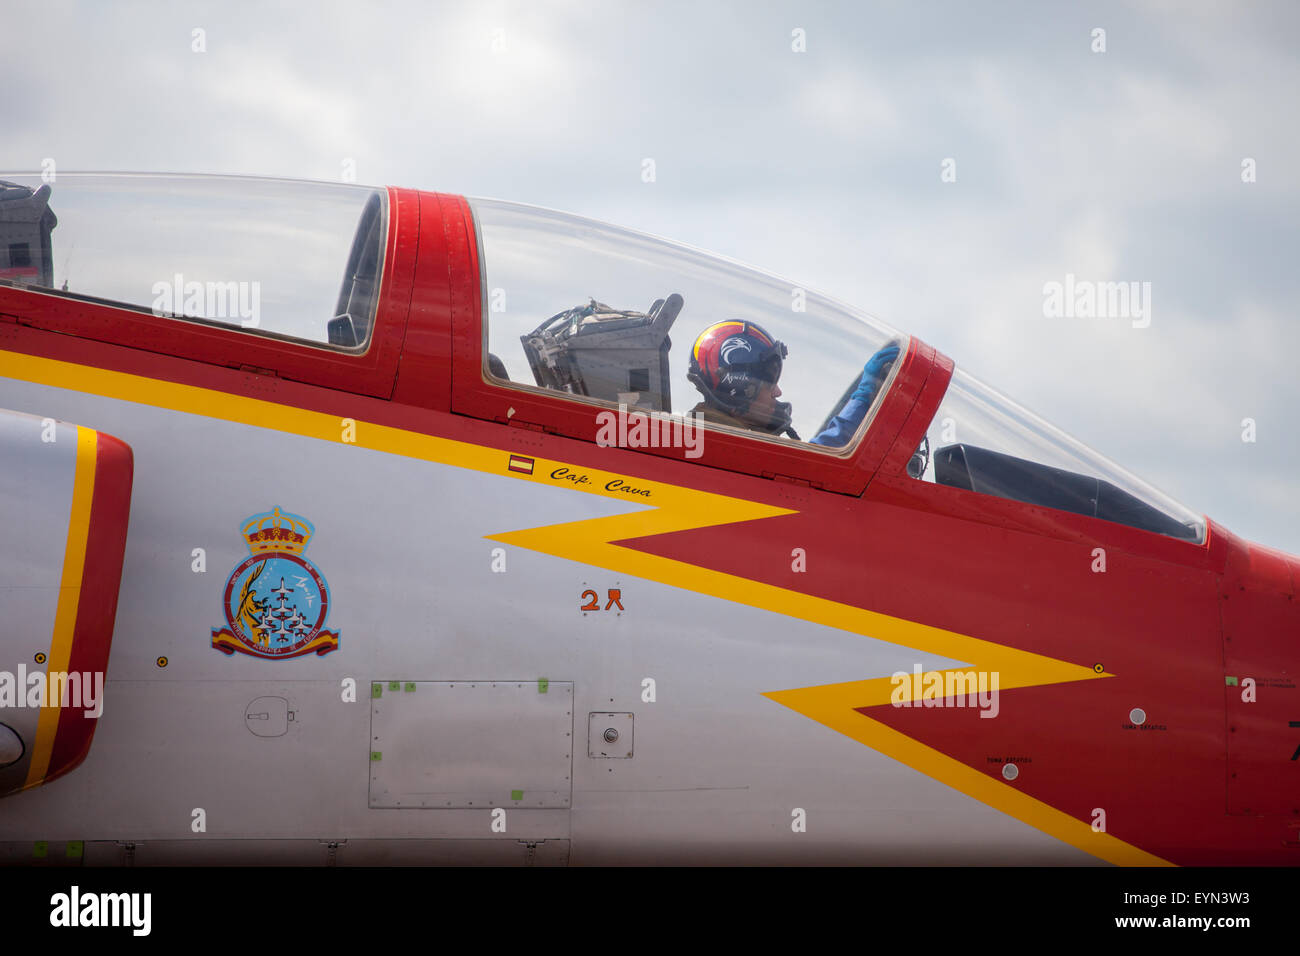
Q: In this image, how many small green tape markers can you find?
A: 9